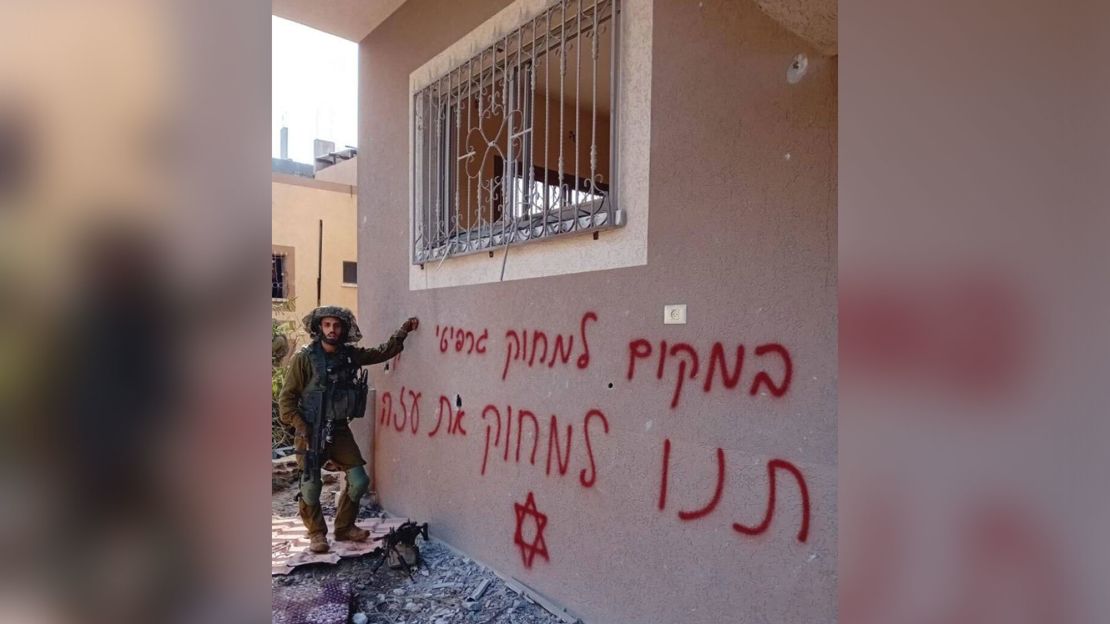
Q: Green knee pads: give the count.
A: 2